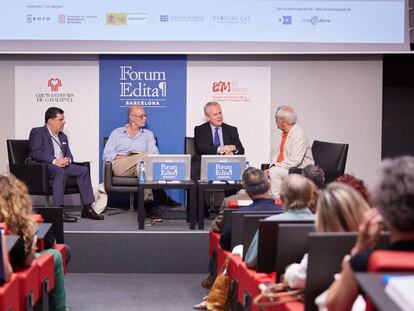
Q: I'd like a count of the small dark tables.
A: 2